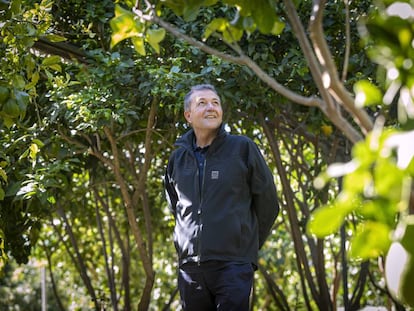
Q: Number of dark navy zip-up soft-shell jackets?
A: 1